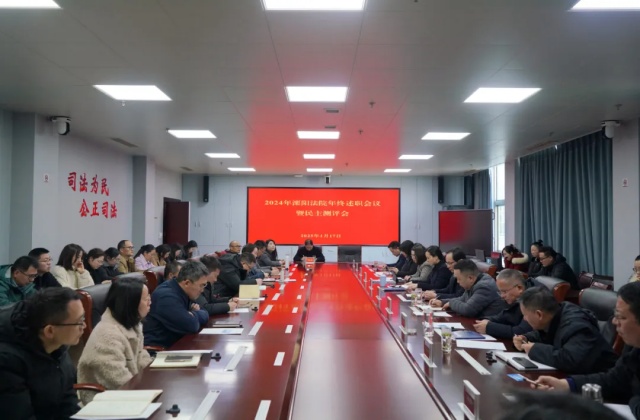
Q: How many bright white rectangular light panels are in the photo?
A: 15